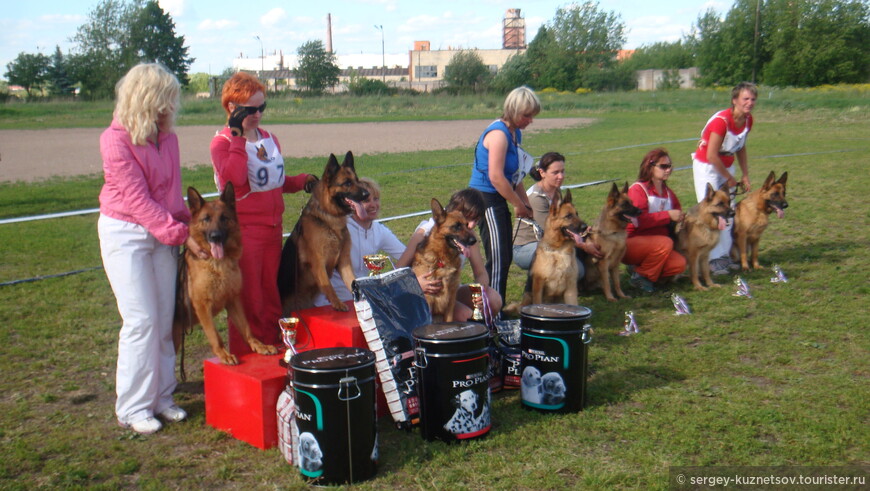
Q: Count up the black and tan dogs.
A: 7